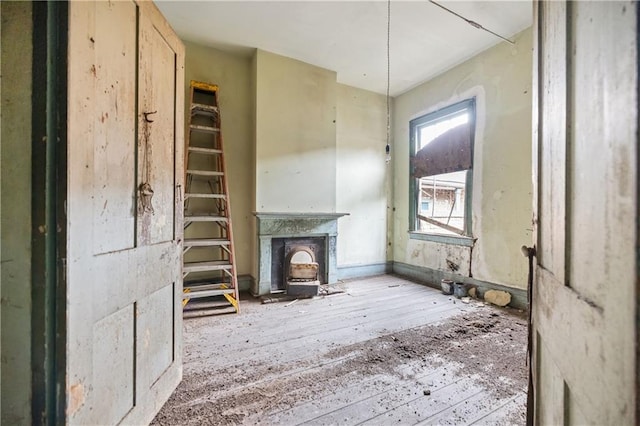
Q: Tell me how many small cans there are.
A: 2